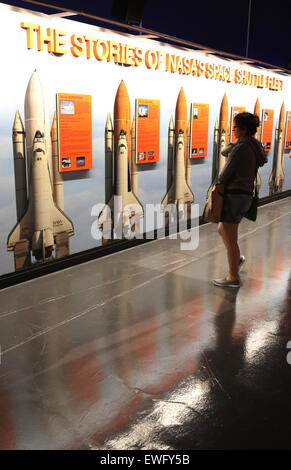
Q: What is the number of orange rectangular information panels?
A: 6